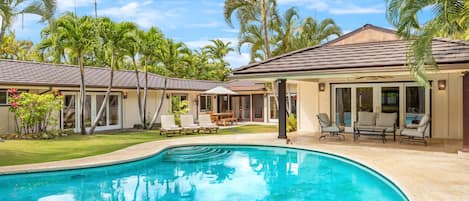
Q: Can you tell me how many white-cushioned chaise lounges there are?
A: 3